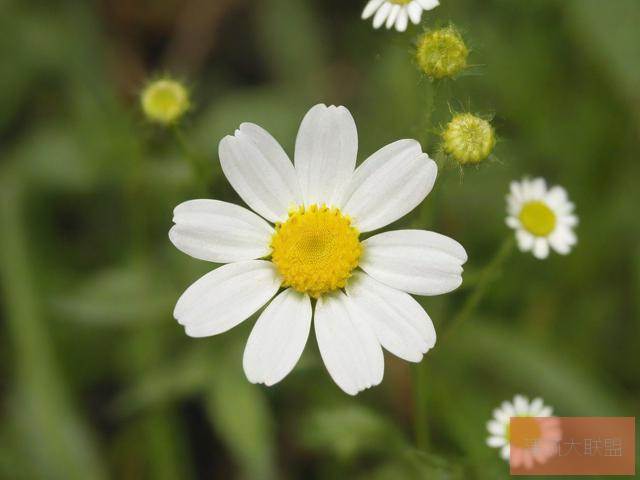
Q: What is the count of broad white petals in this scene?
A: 9